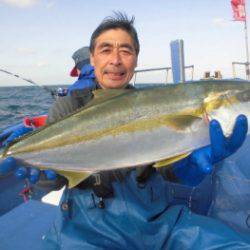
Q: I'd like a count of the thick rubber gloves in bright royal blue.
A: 2